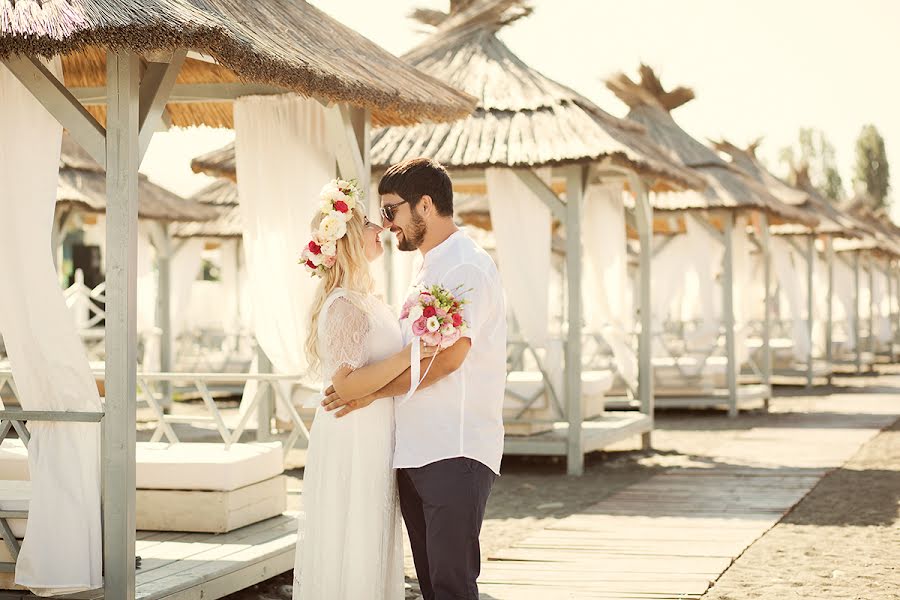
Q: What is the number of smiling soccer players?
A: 0